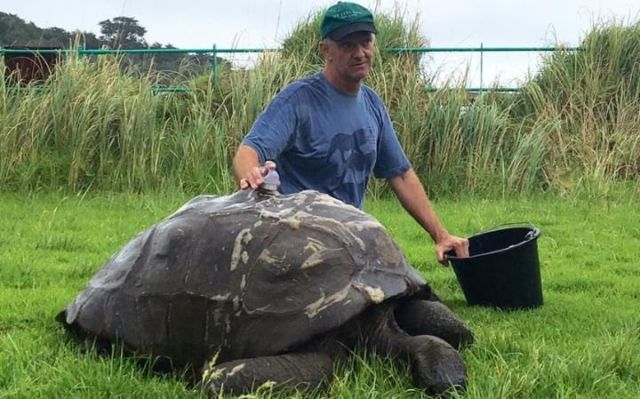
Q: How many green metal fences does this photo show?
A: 1